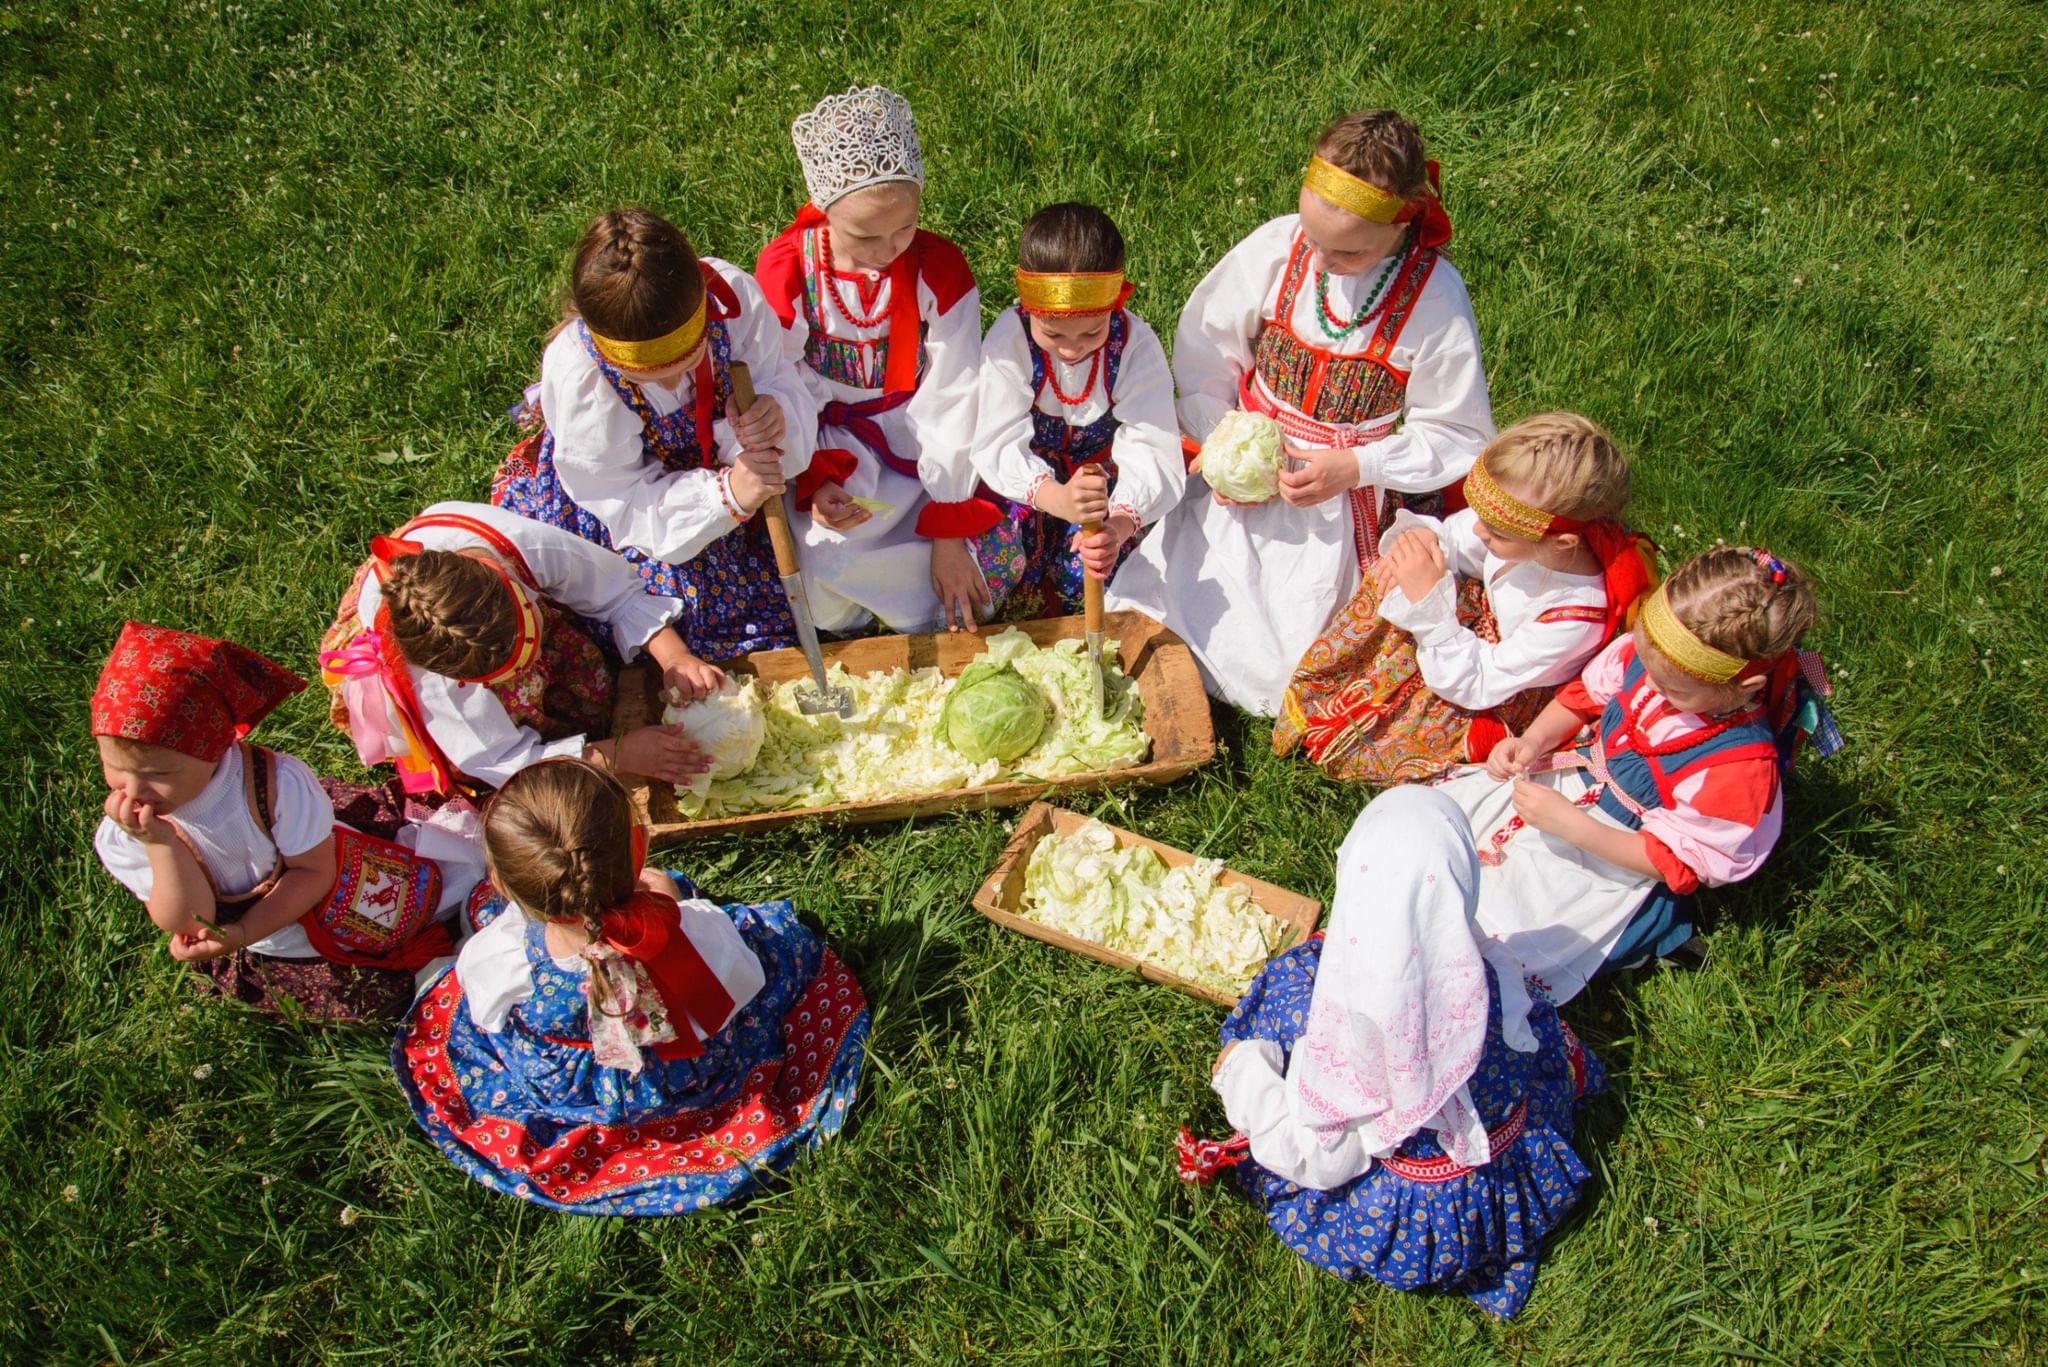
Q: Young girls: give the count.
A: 10